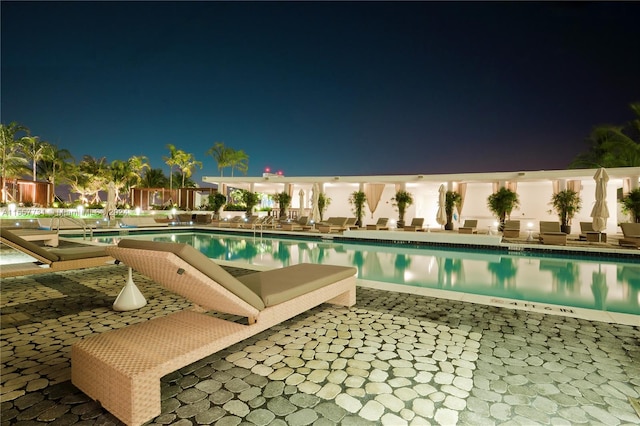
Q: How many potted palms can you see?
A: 10